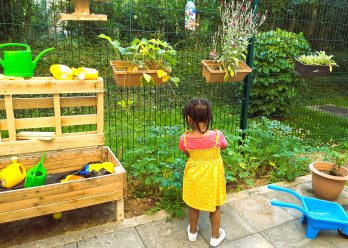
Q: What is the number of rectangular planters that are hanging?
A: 3